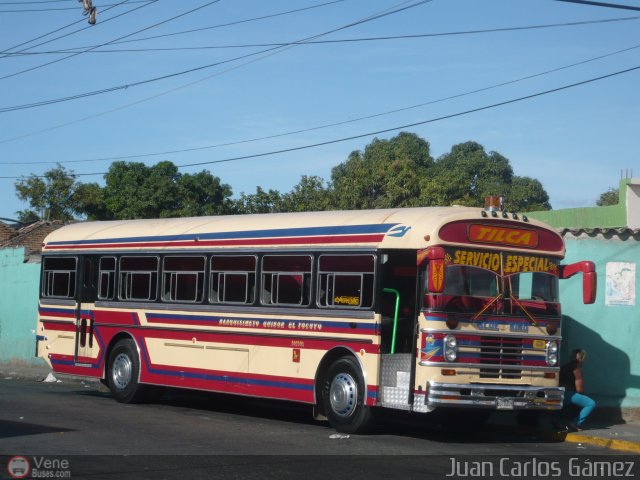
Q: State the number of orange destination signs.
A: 1